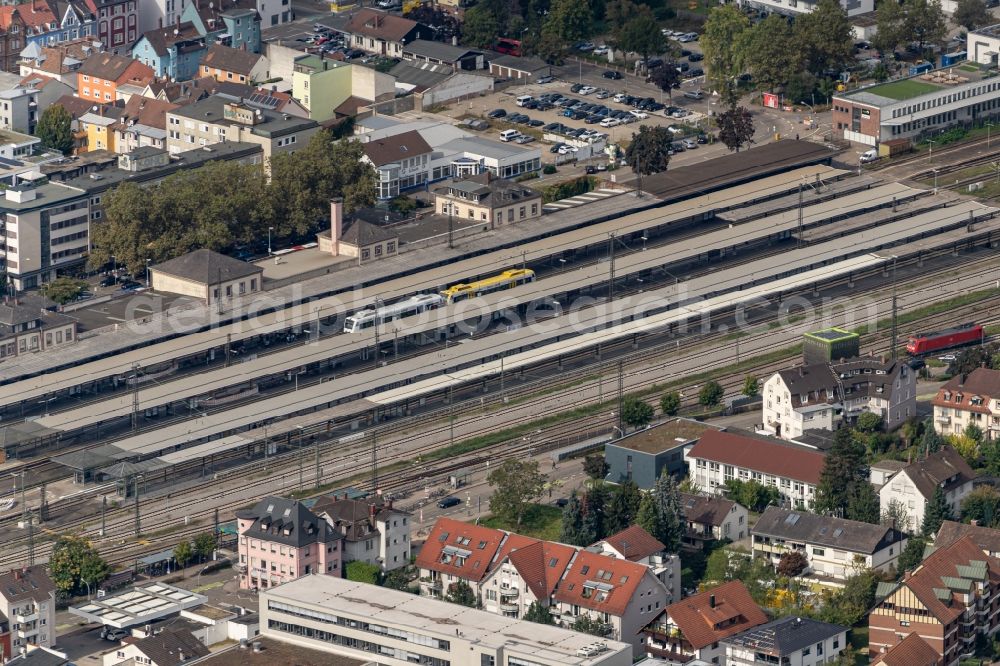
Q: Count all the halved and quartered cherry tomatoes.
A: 0